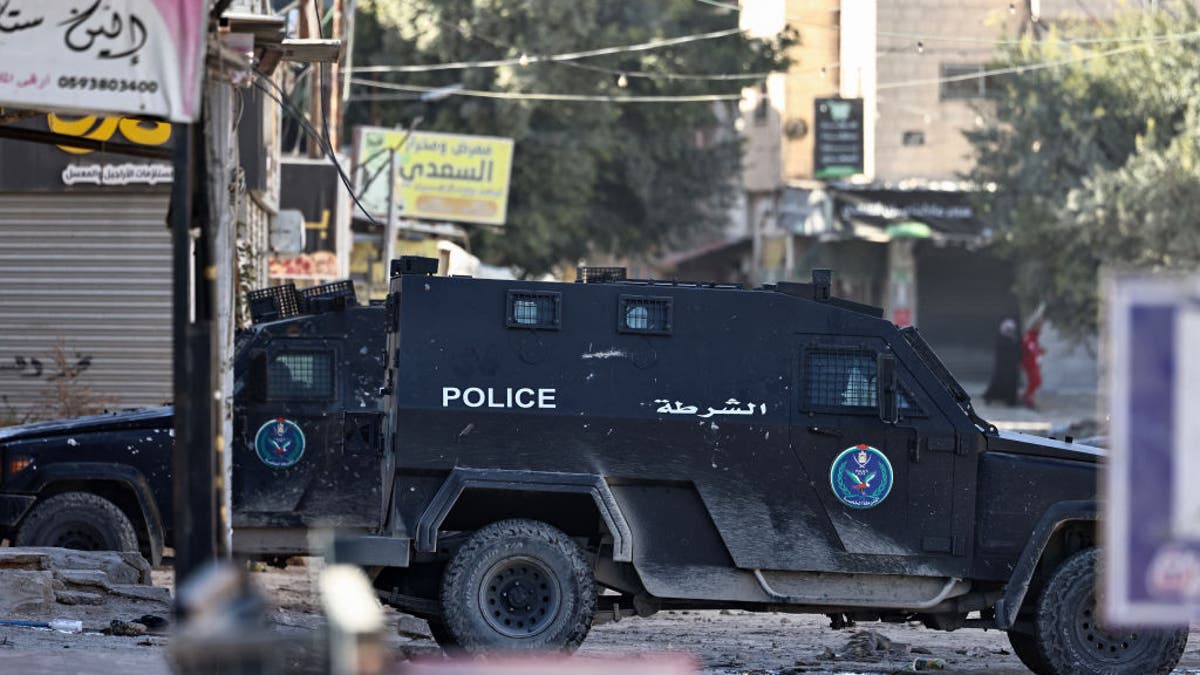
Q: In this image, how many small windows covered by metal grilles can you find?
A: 2